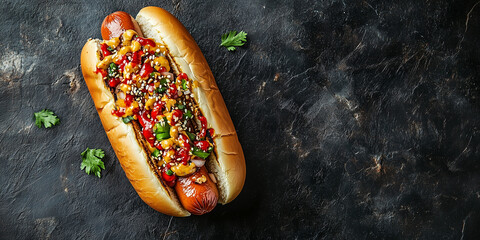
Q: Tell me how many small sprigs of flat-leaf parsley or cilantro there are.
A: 3